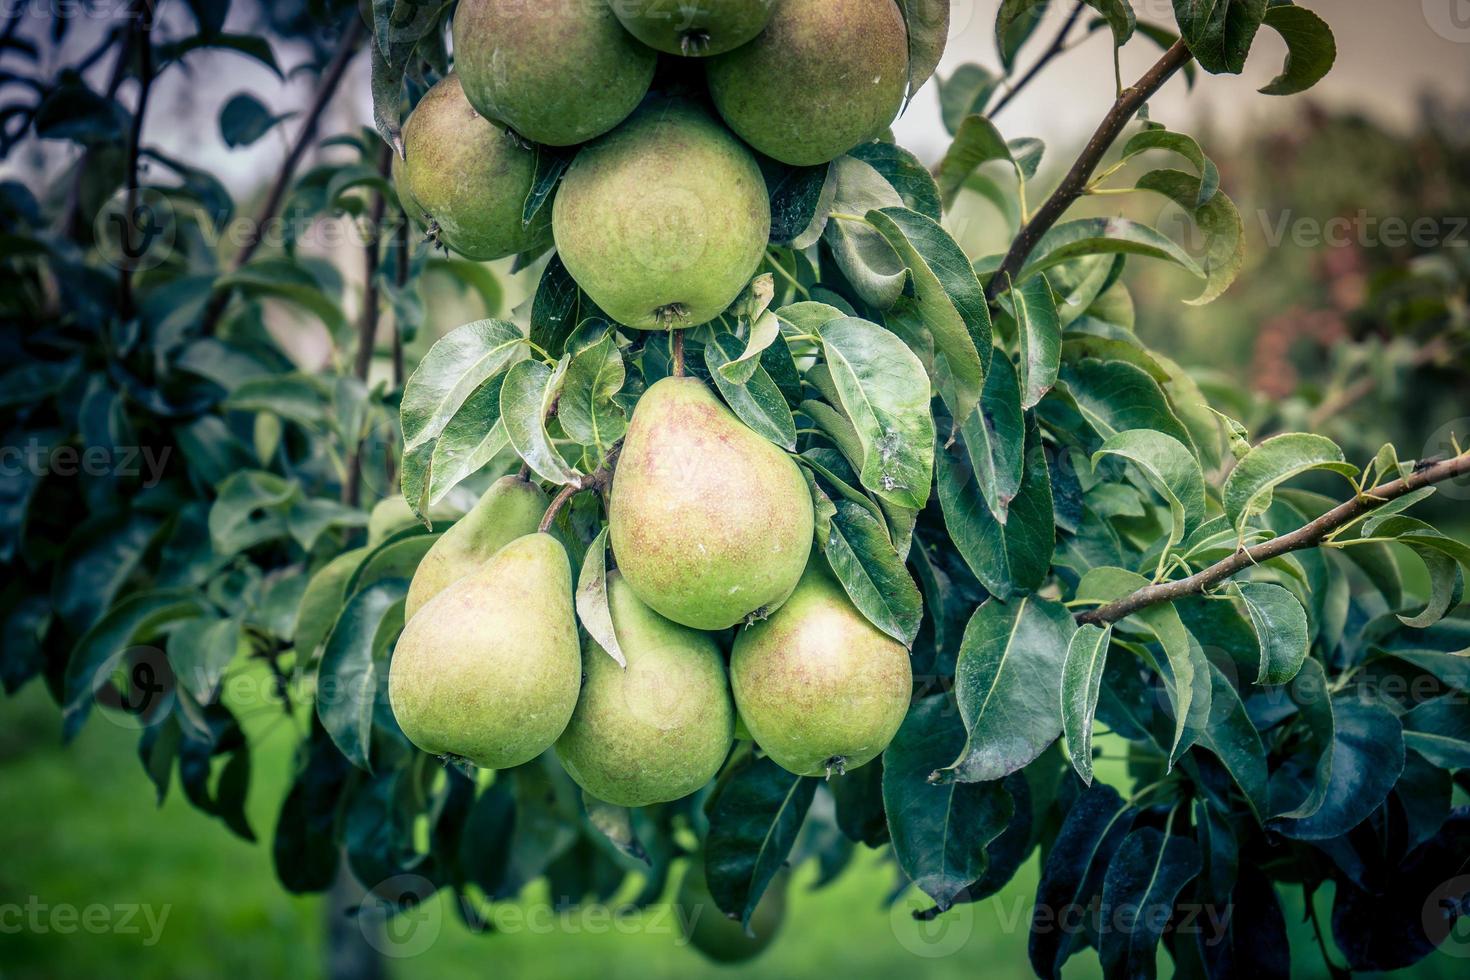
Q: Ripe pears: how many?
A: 10